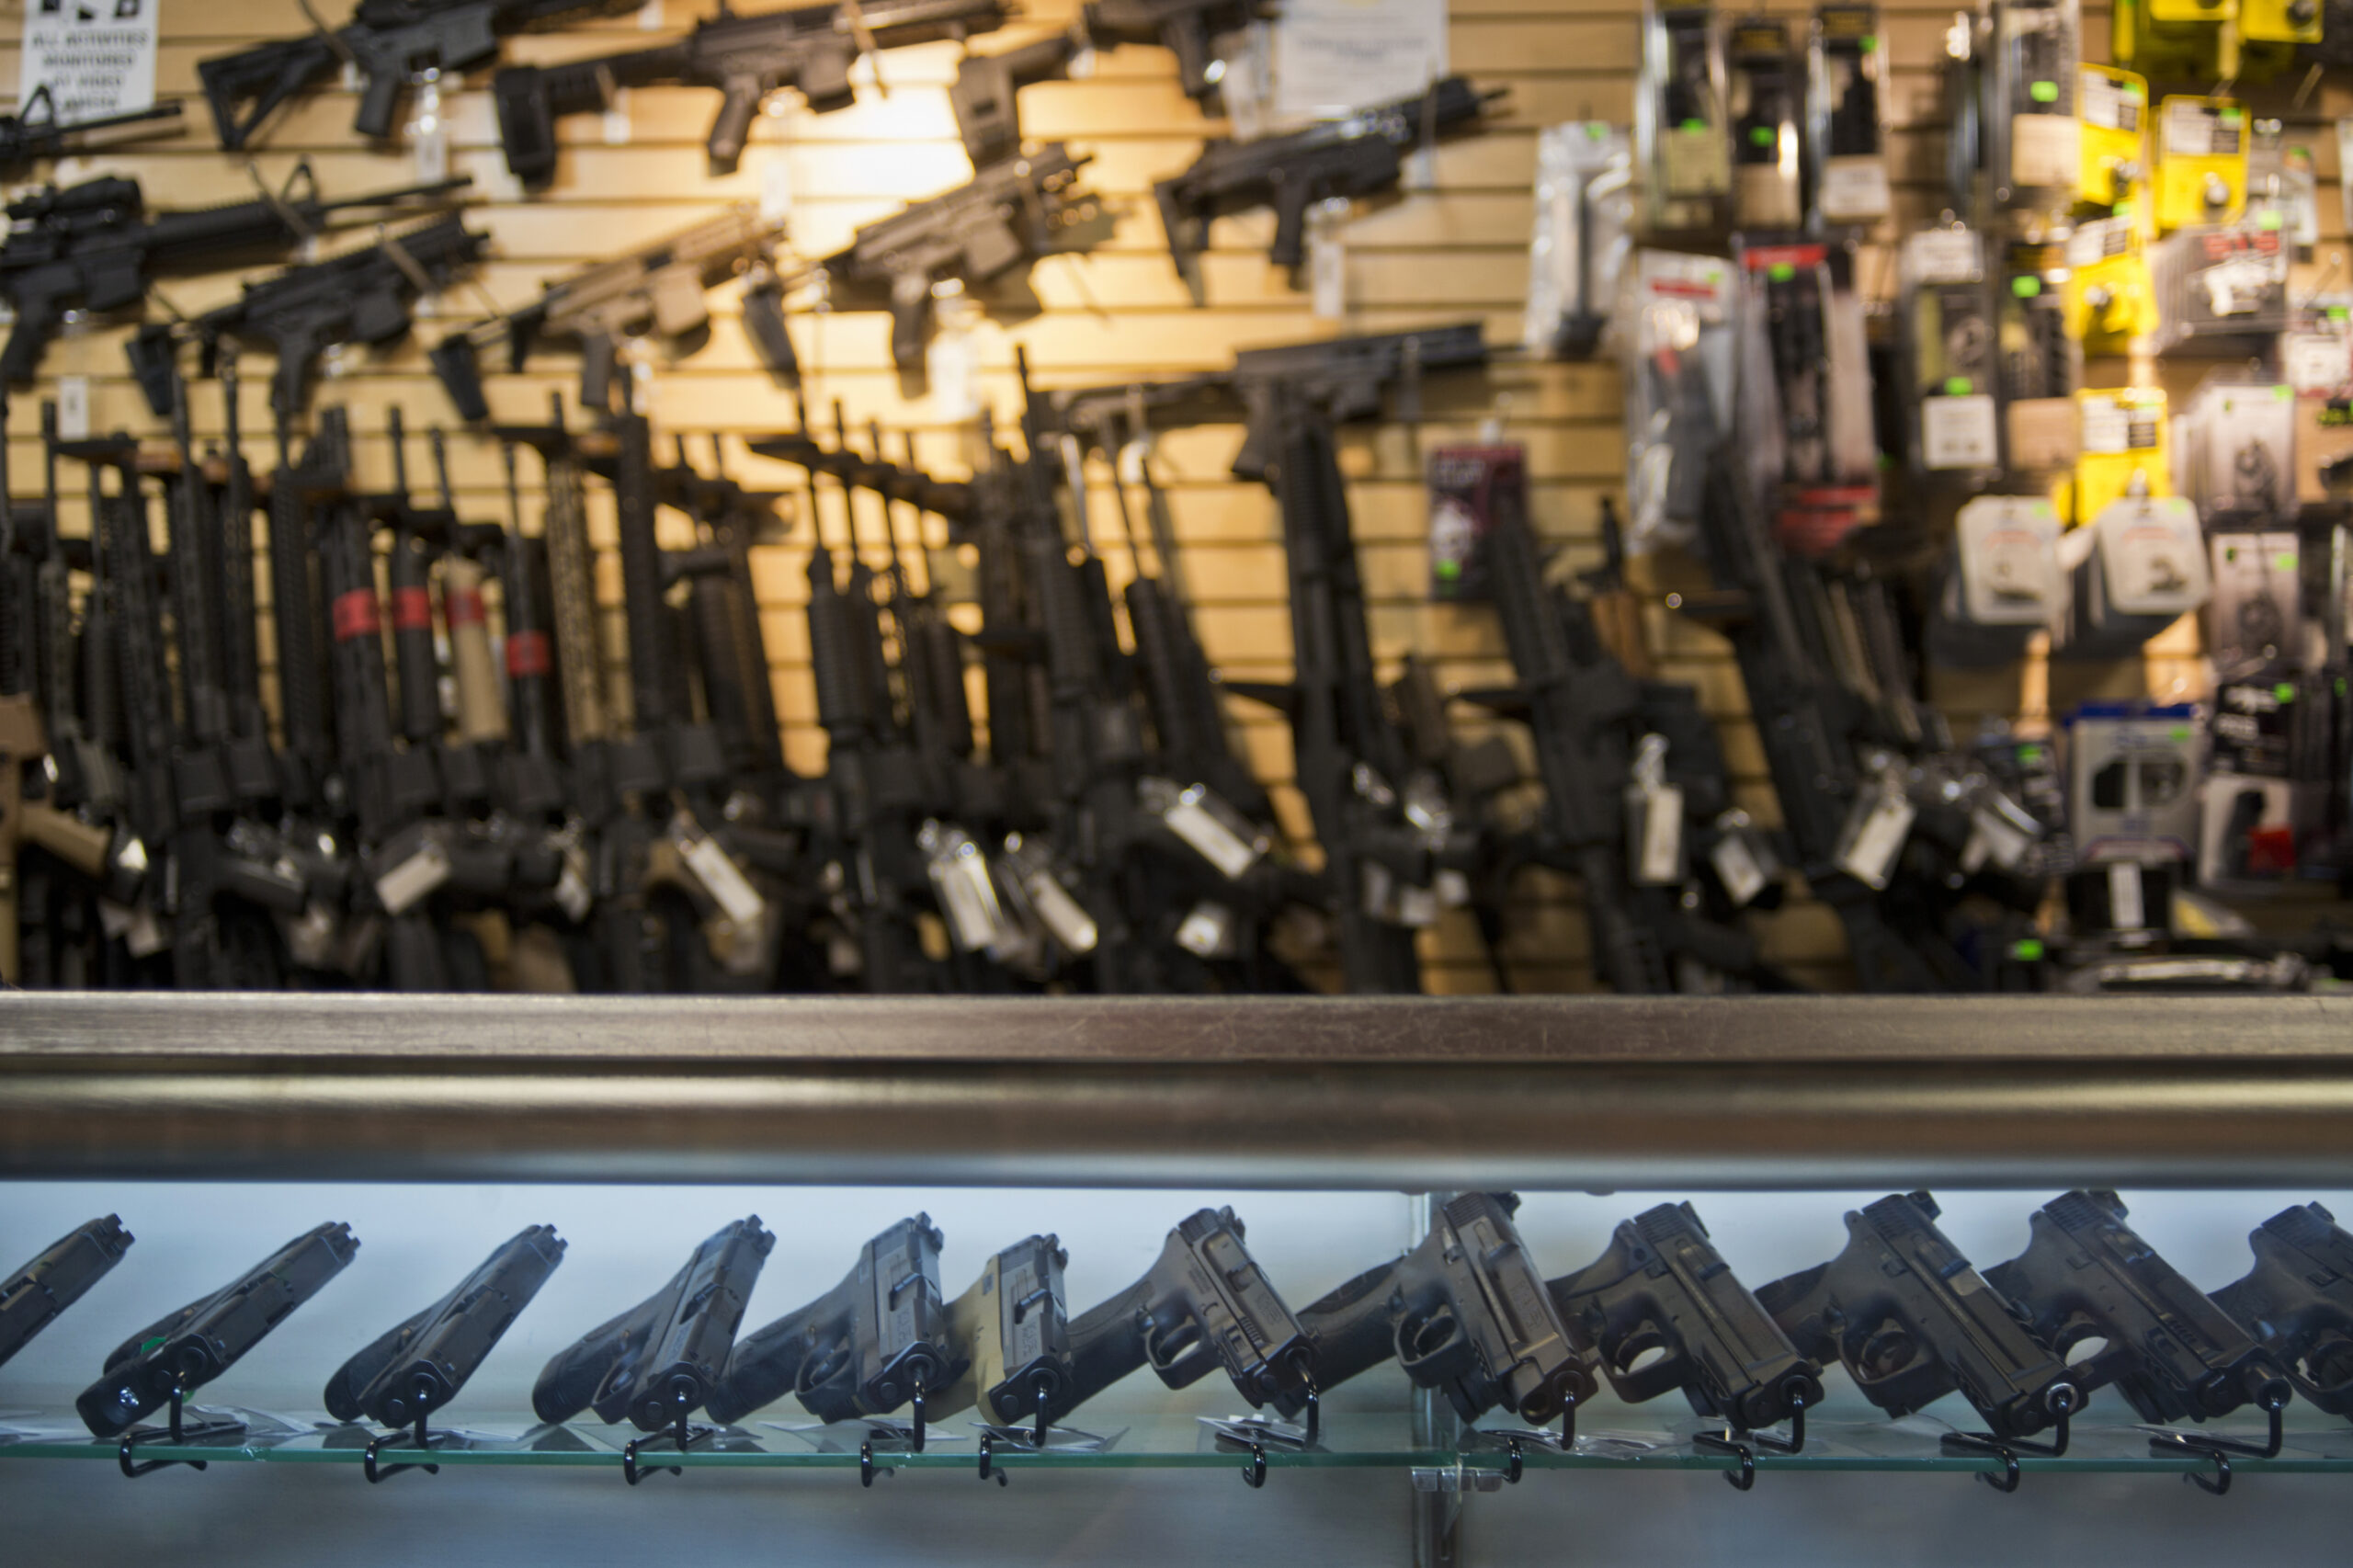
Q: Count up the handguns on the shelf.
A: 12